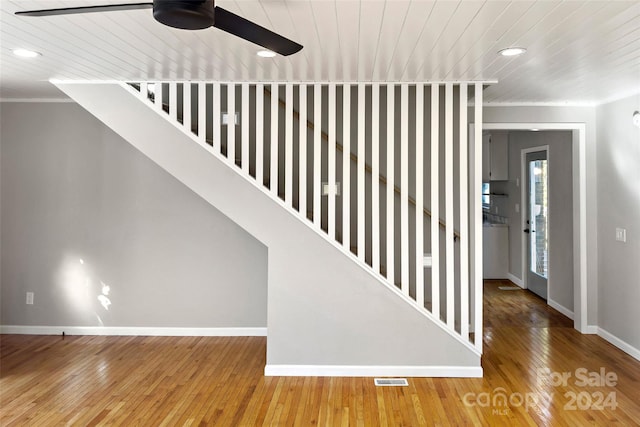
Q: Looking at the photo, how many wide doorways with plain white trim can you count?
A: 1